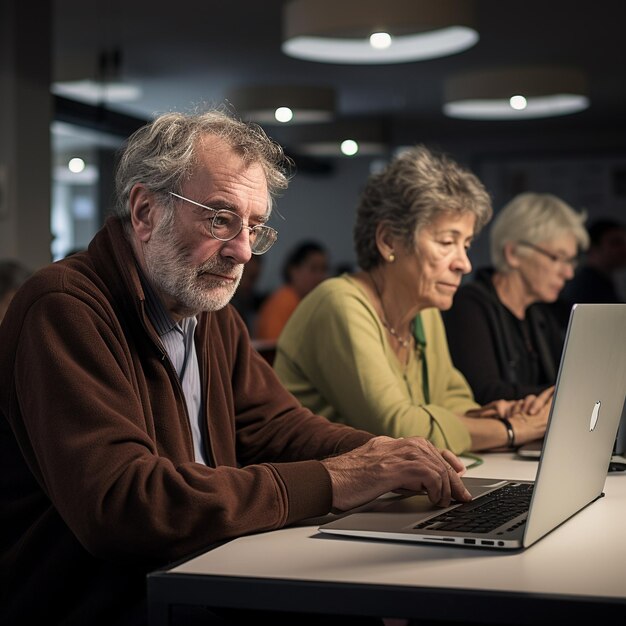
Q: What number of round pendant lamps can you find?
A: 4